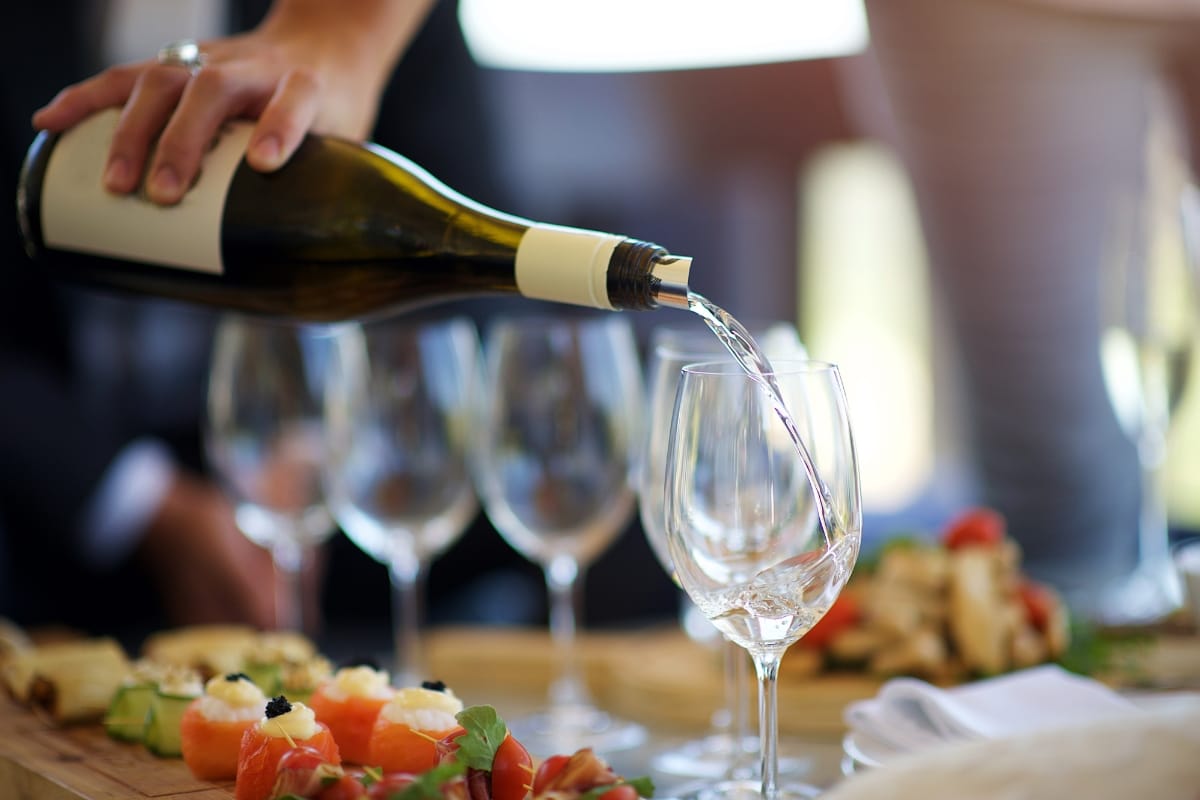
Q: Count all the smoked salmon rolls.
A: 4